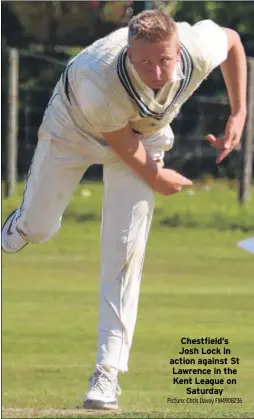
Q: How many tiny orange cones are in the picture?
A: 0